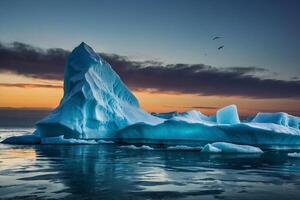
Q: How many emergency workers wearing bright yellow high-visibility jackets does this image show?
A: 0